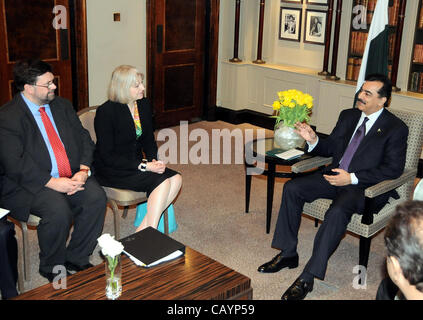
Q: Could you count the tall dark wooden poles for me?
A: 5